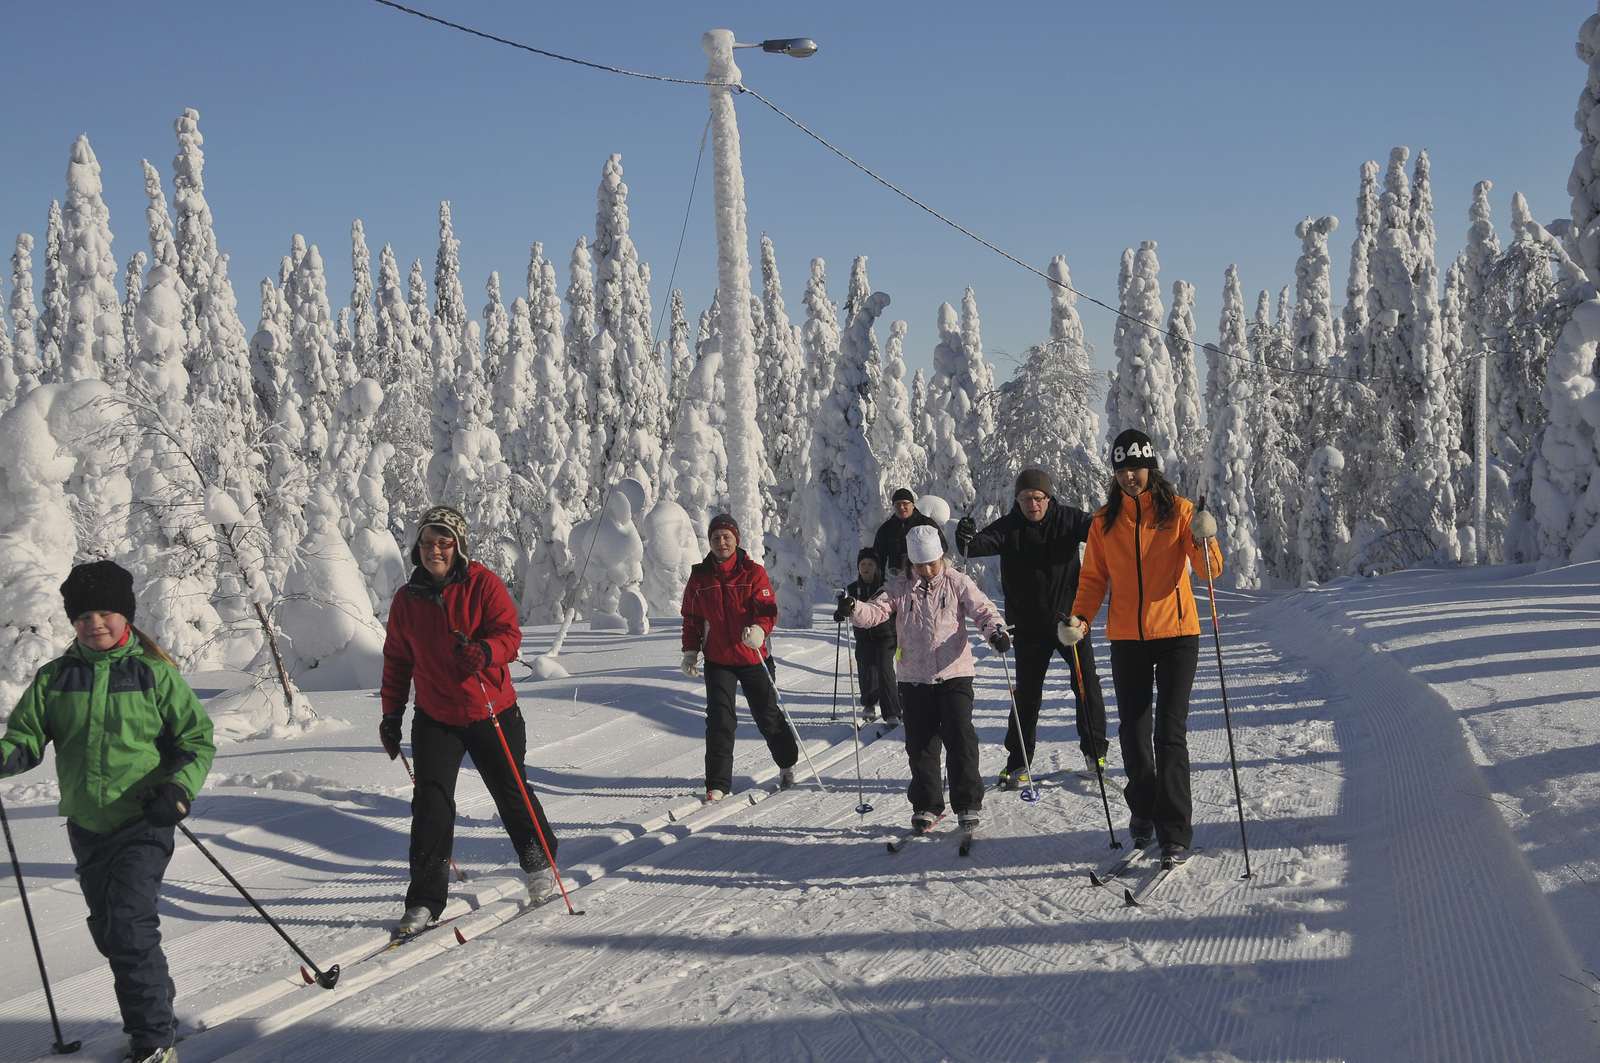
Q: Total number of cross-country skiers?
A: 8